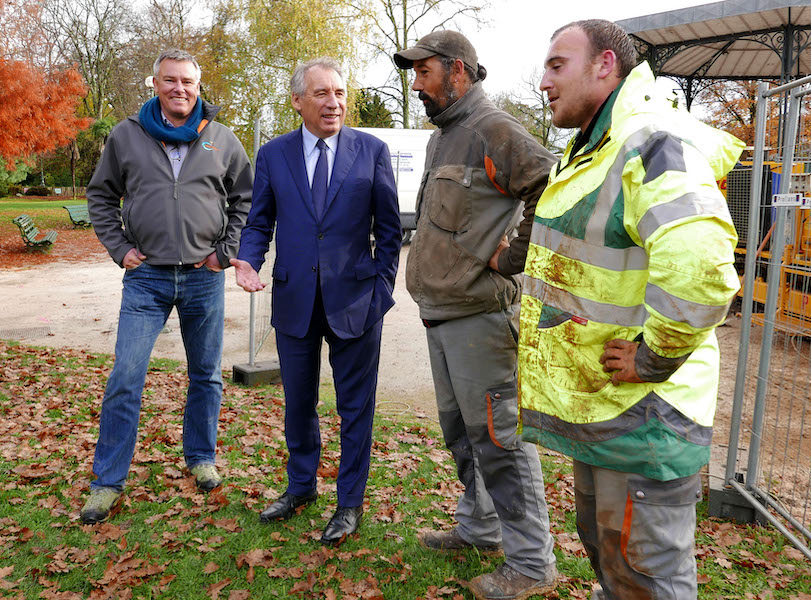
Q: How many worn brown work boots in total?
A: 2